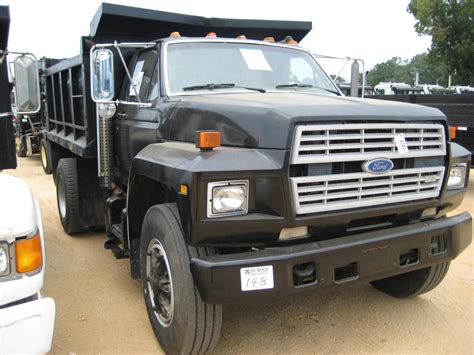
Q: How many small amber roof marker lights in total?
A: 5